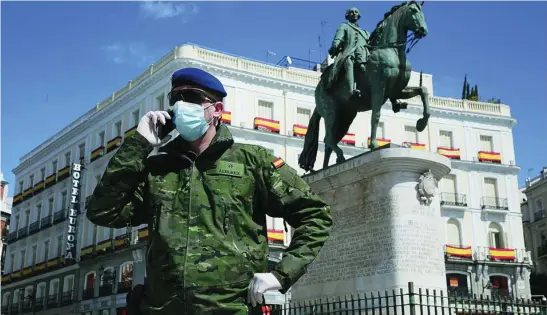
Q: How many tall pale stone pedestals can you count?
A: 1